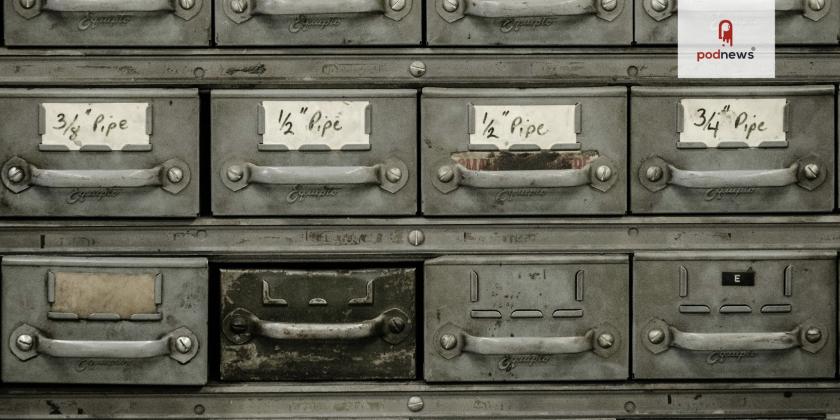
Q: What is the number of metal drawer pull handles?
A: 12